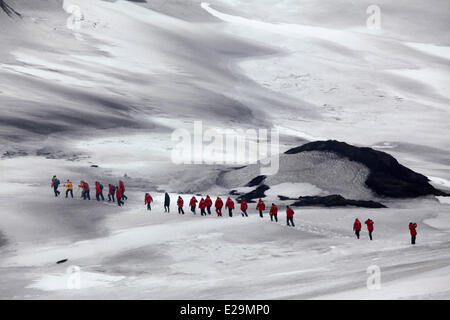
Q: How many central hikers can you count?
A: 12